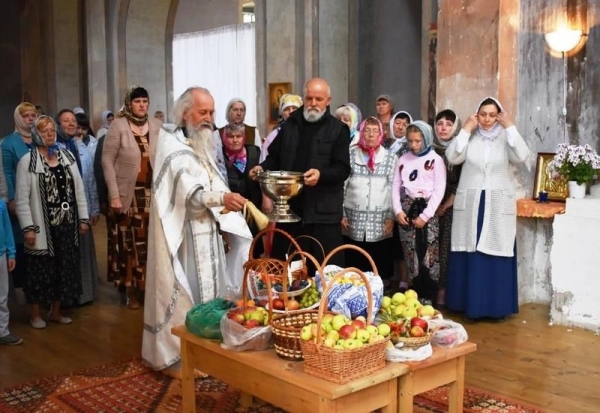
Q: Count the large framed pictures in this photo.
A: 2